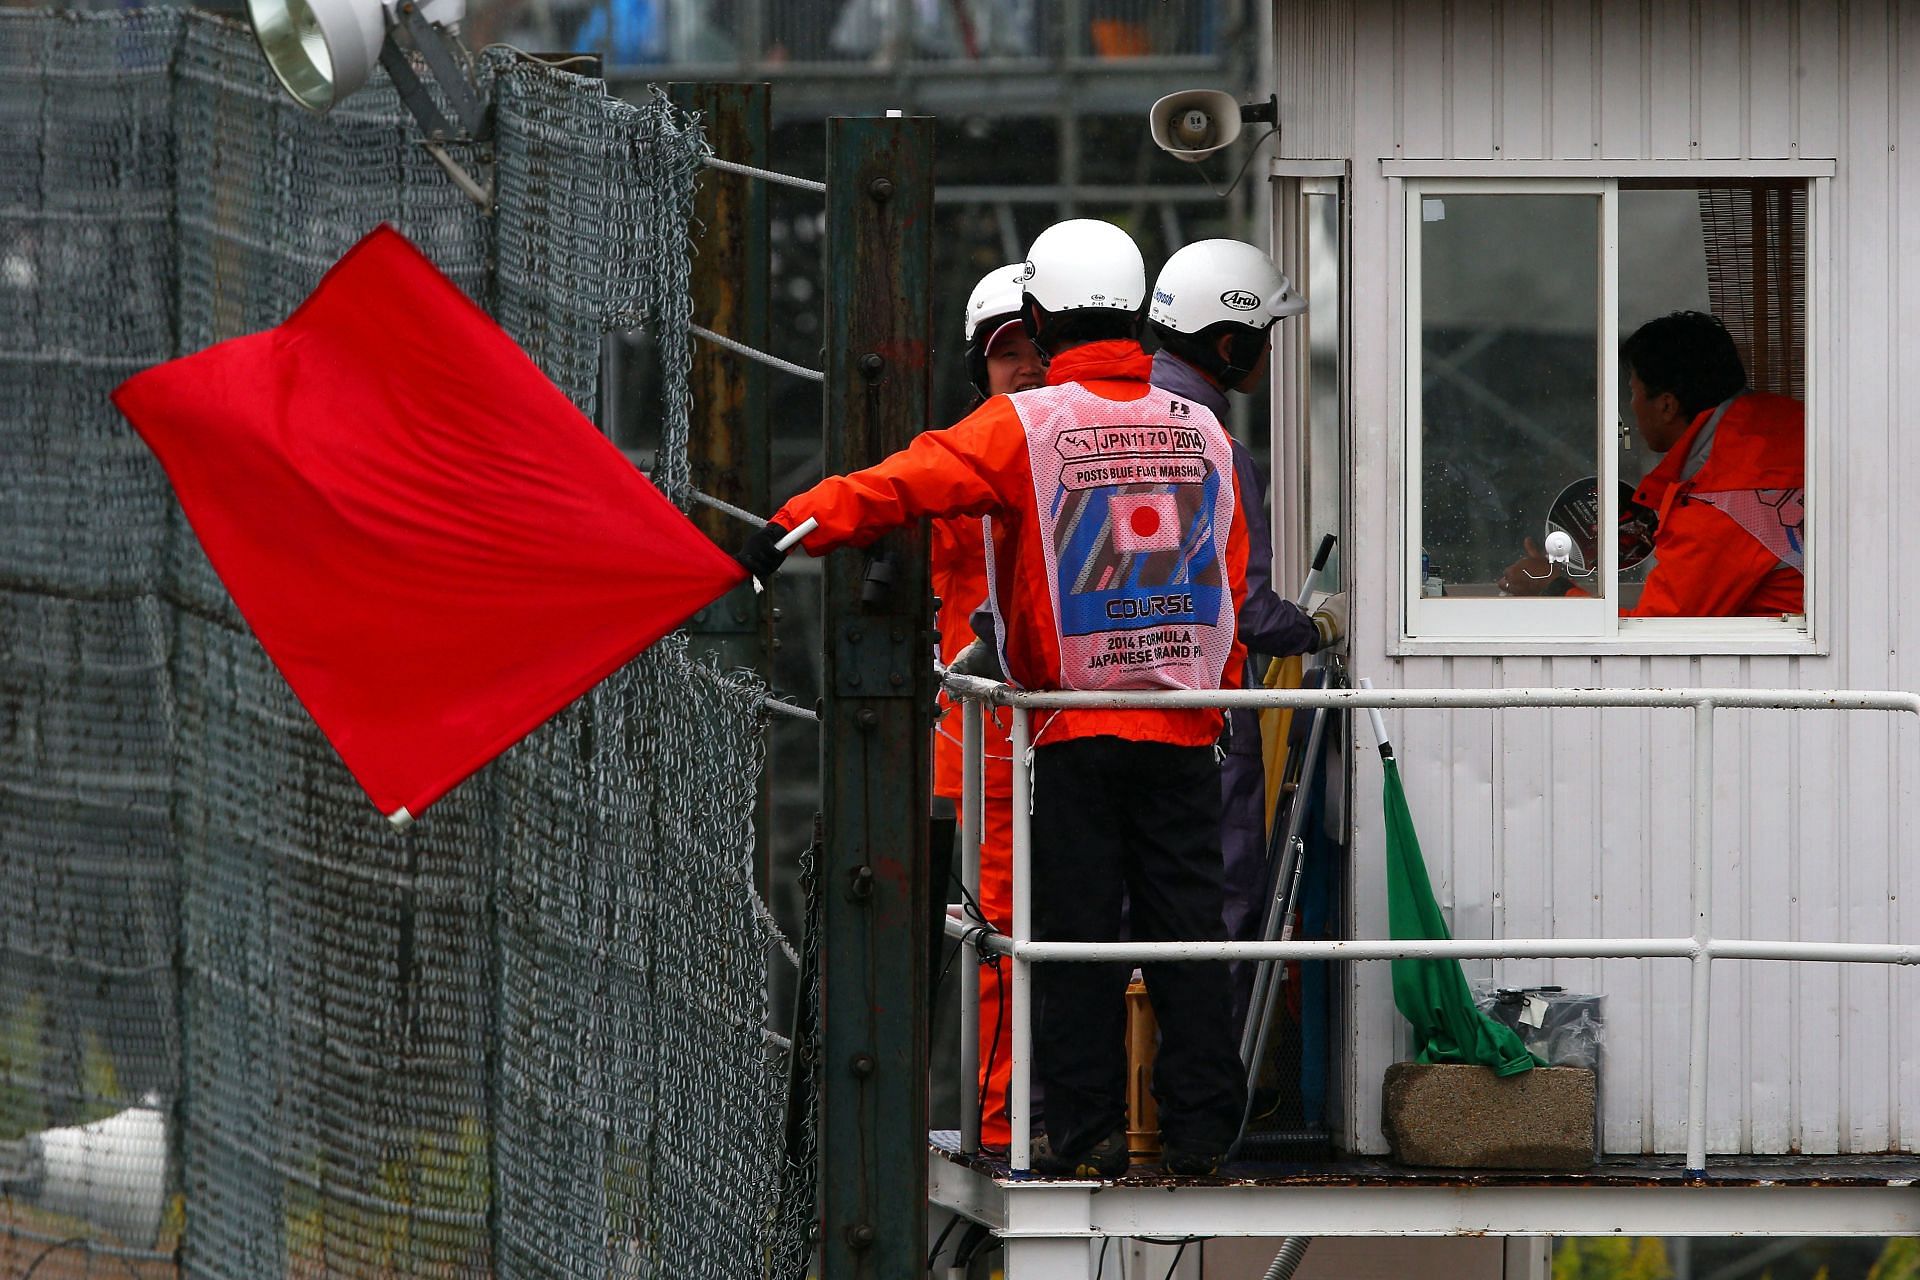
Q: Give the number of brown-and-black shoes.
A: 2